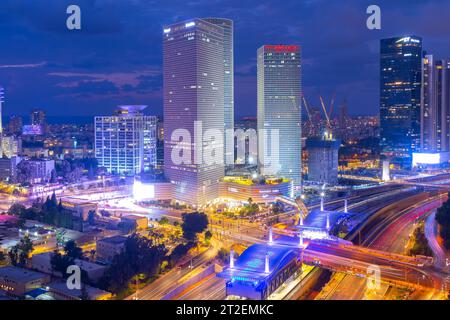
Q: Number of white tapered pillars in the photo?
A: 8